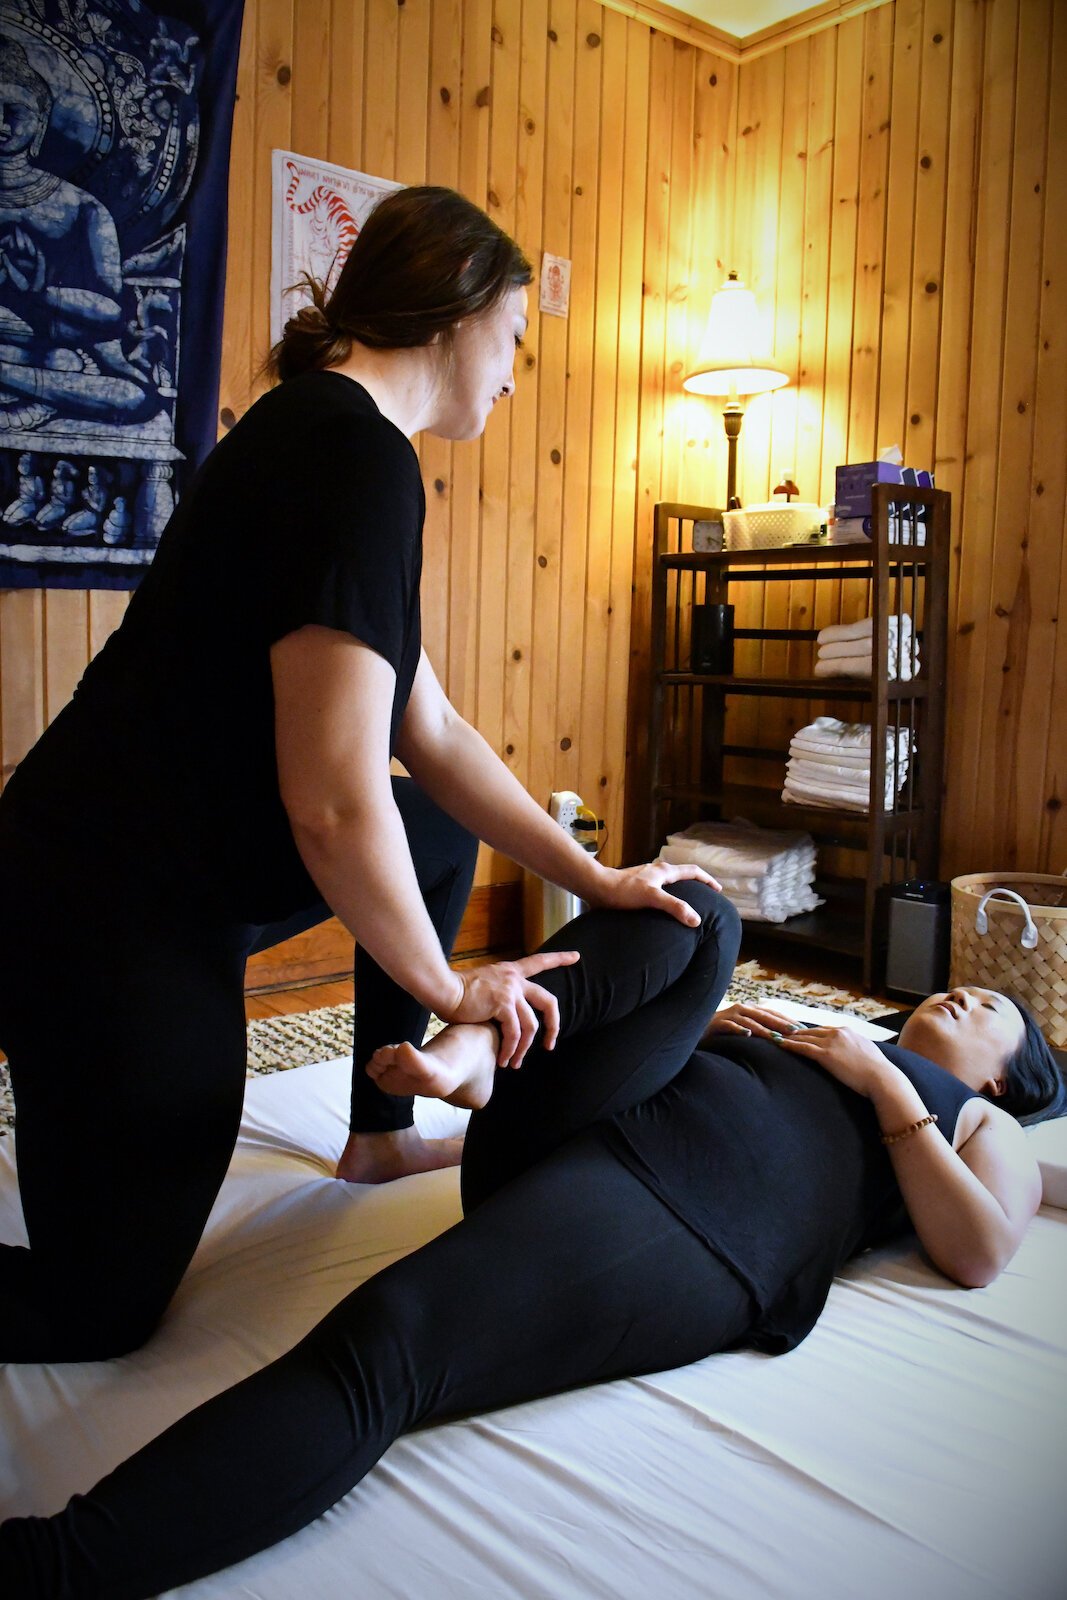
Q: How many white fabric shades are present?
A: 1